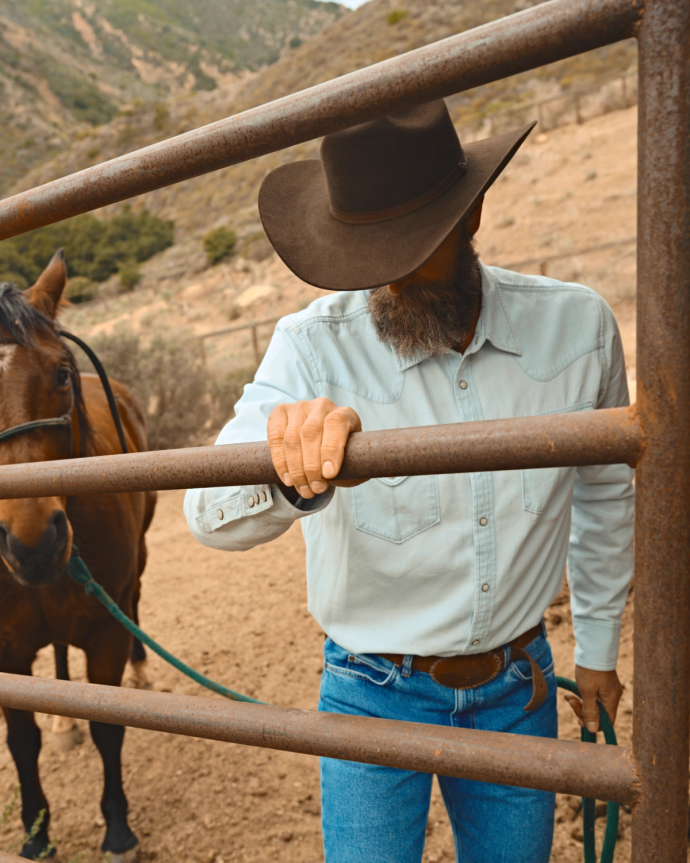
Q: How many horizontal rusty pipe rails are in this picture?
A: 3